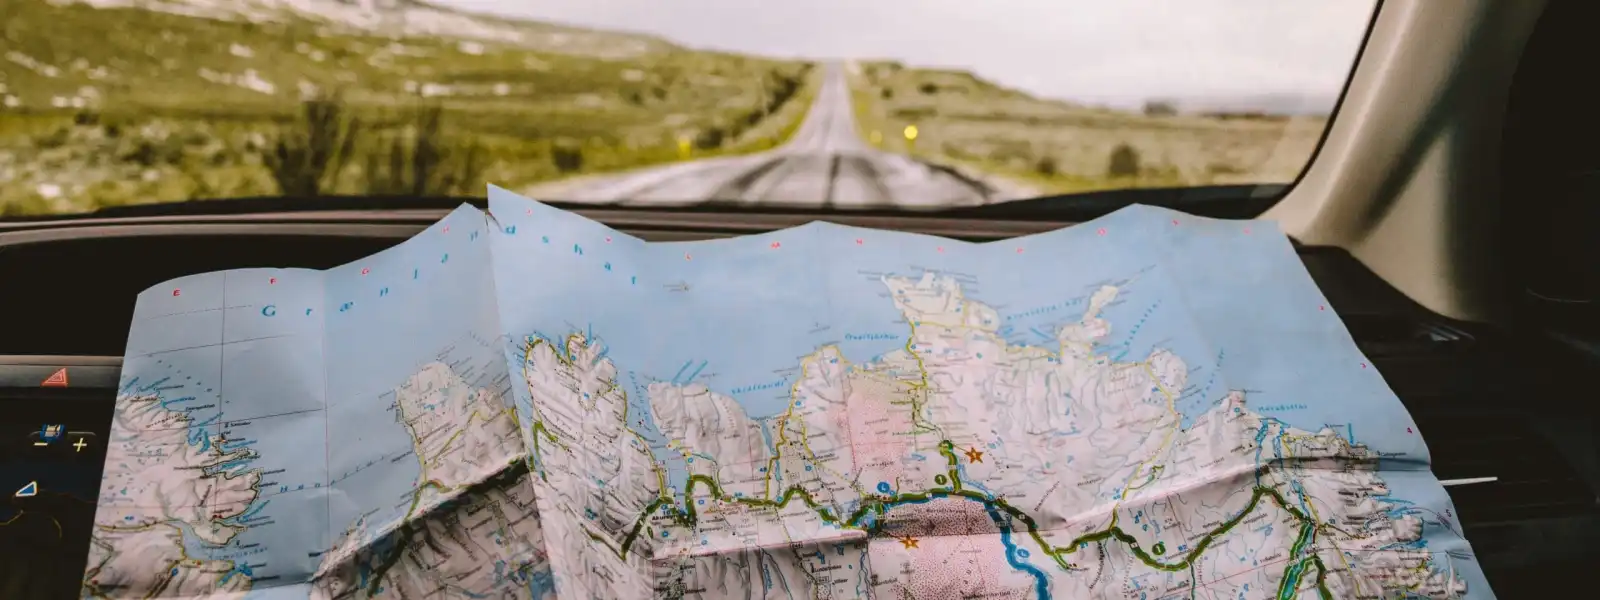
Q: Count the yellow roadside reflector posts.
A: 3